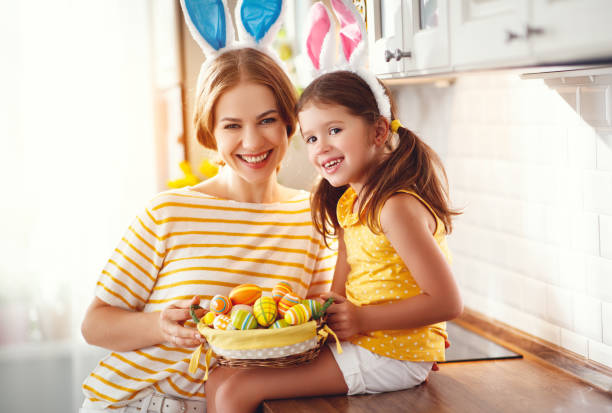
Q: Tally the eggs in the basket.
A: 12